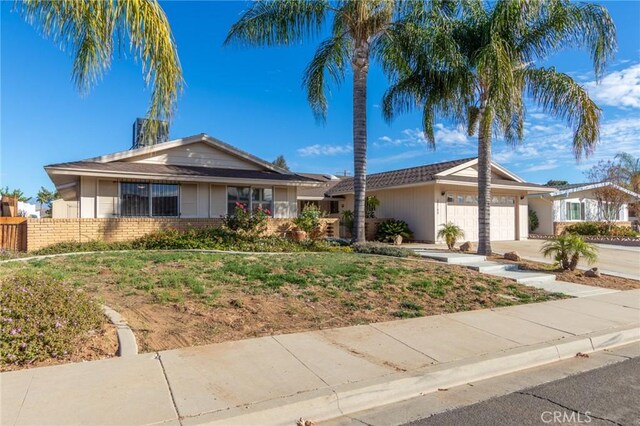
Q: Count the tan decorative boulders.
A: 4